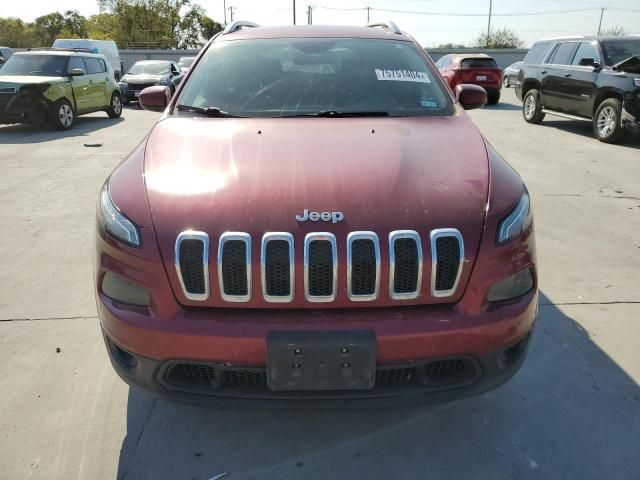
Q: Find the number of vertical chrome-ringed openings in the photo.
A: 7